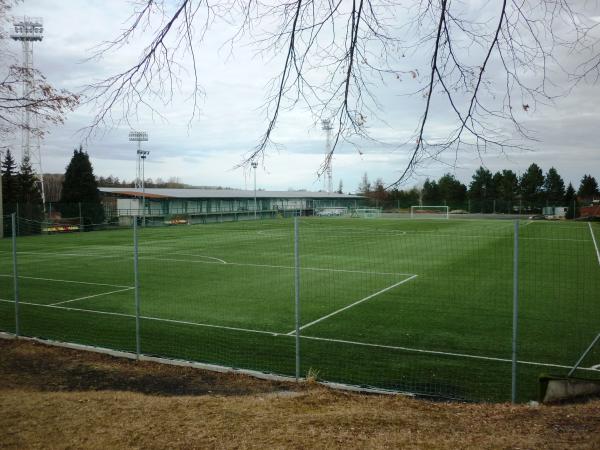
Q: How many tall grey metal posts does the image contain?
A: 4